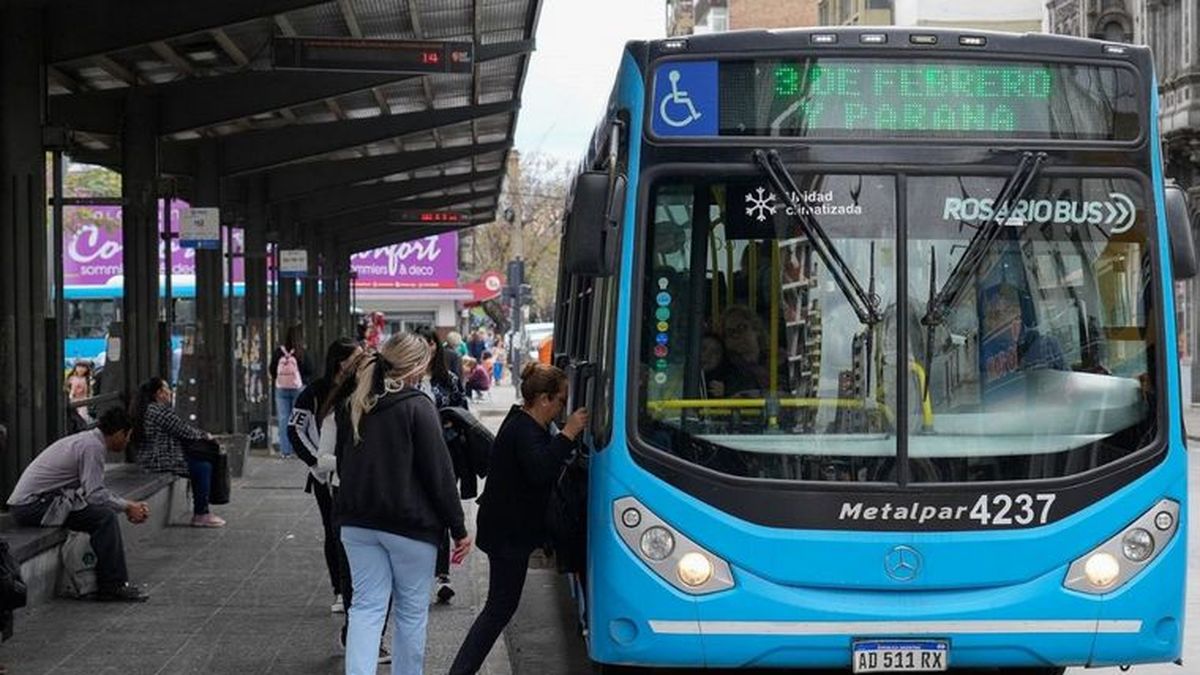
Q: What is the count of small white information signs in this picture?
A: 2